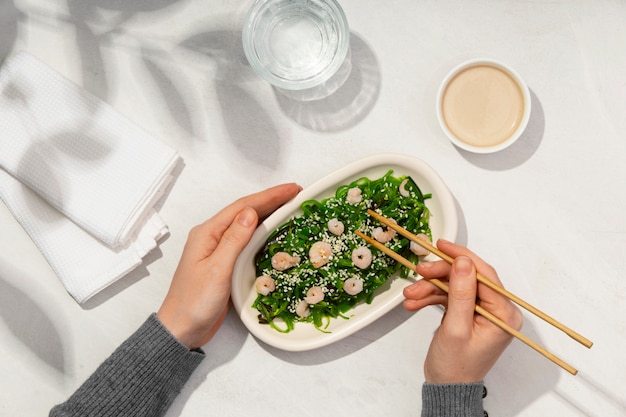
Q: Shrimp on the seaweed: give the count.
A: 12